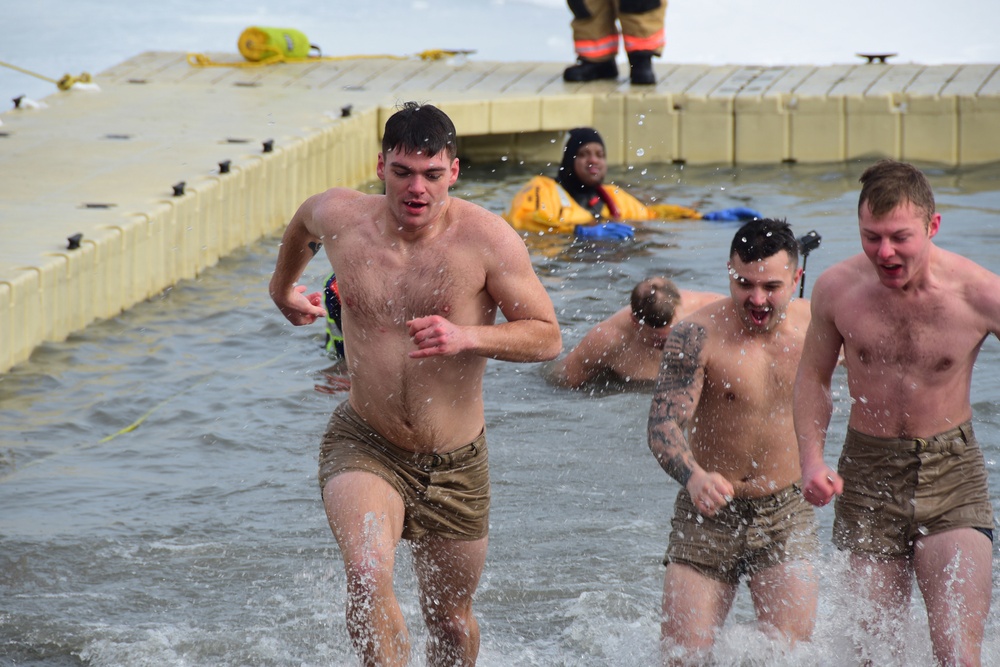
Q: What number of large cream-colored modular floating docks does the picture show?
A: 1